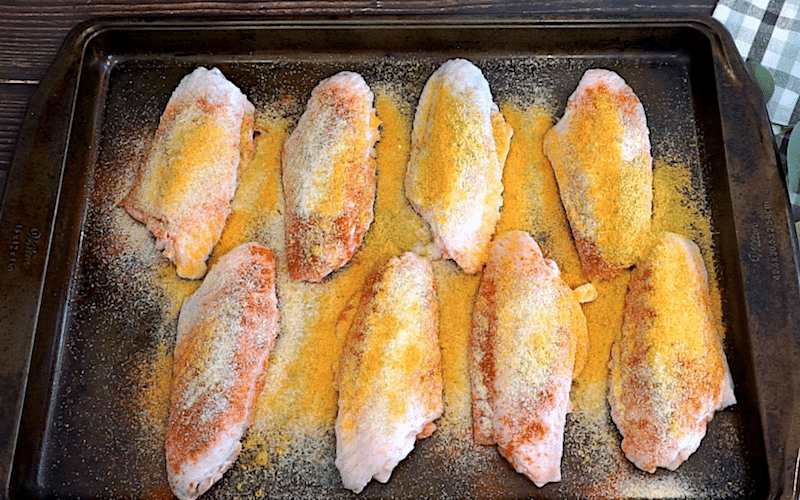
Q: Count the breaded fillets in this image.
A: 8